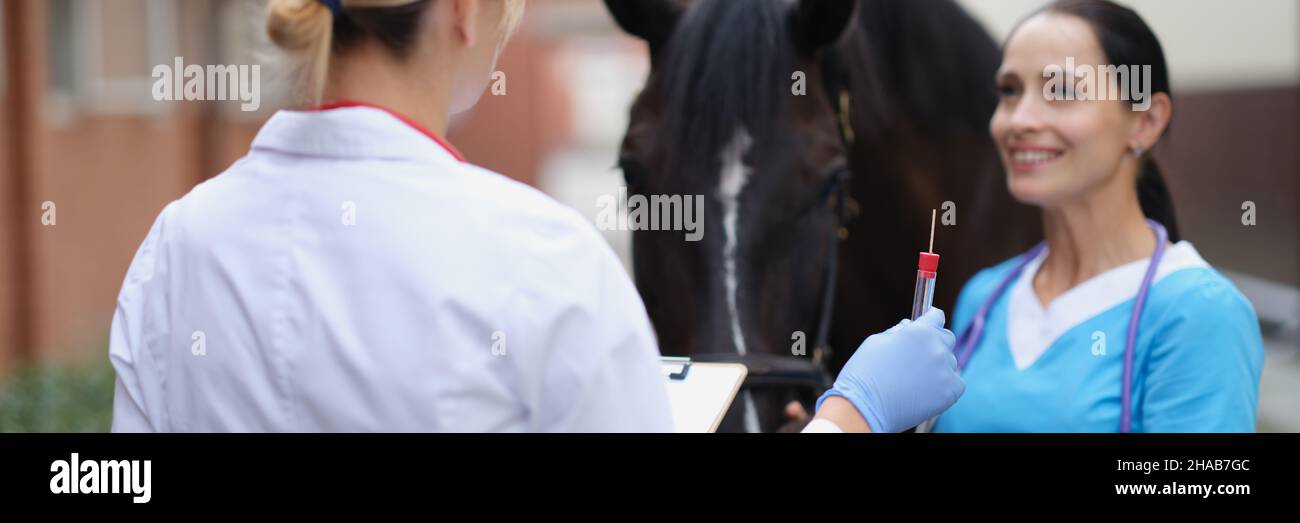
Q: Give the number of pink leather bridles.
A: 0